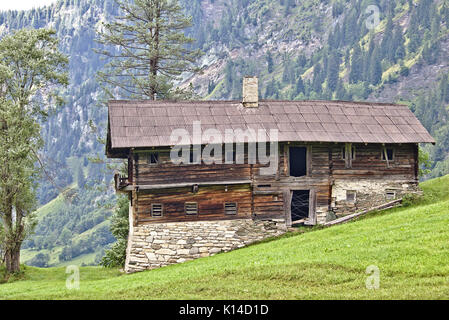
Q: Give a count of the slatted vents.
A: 3